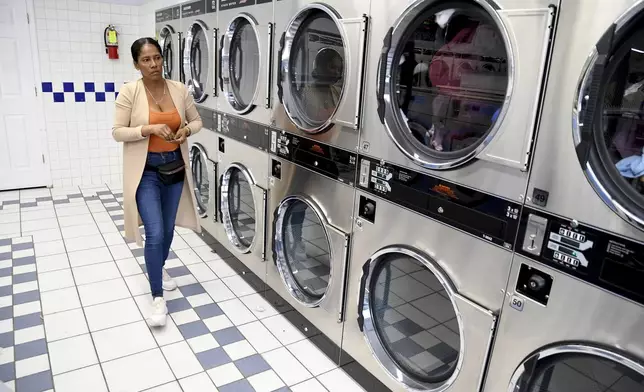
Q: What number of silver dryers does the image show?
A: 11